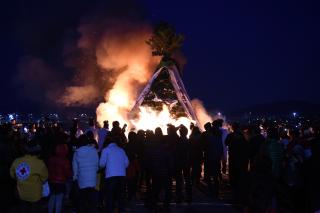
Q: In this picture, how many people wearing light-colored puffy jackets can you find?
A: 2